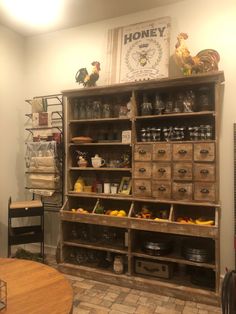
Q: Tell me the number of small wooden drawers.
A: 12